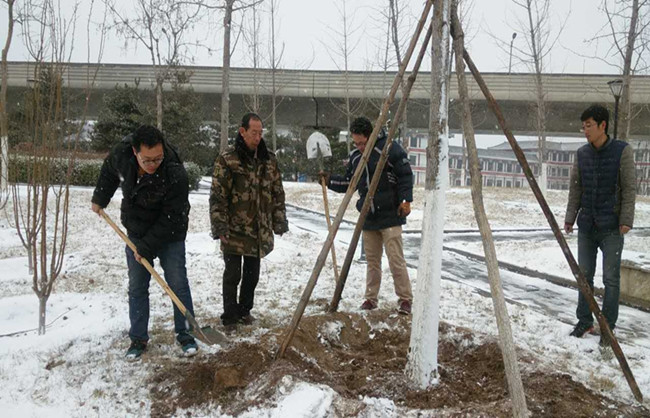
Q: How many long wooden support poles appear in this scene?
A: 4